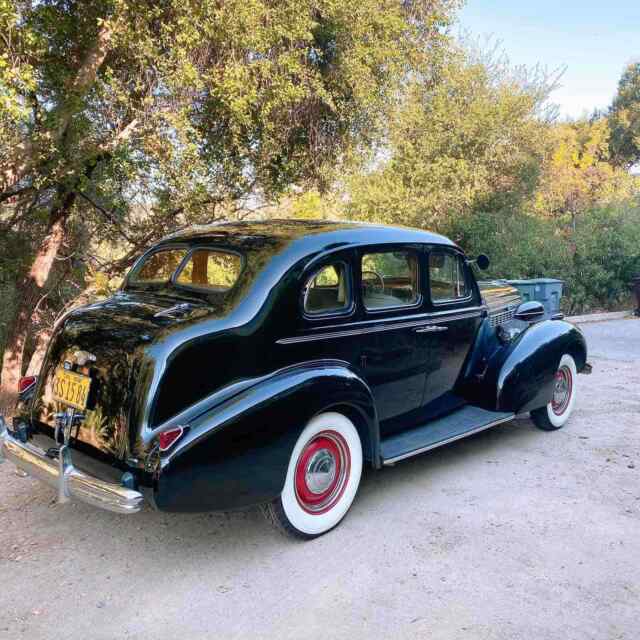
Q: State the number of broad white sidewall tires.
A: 2